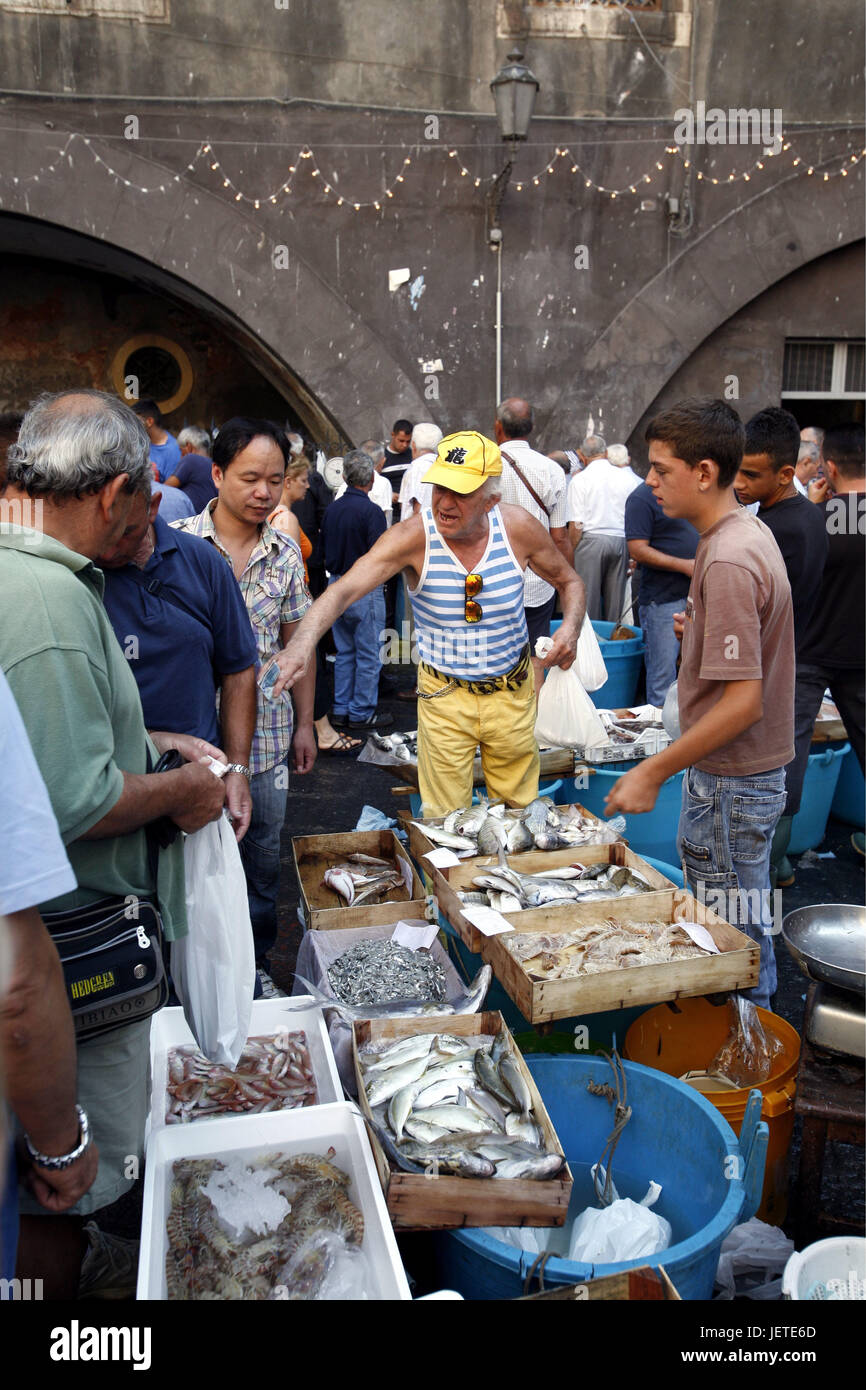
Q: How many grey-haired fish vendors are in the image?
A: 1